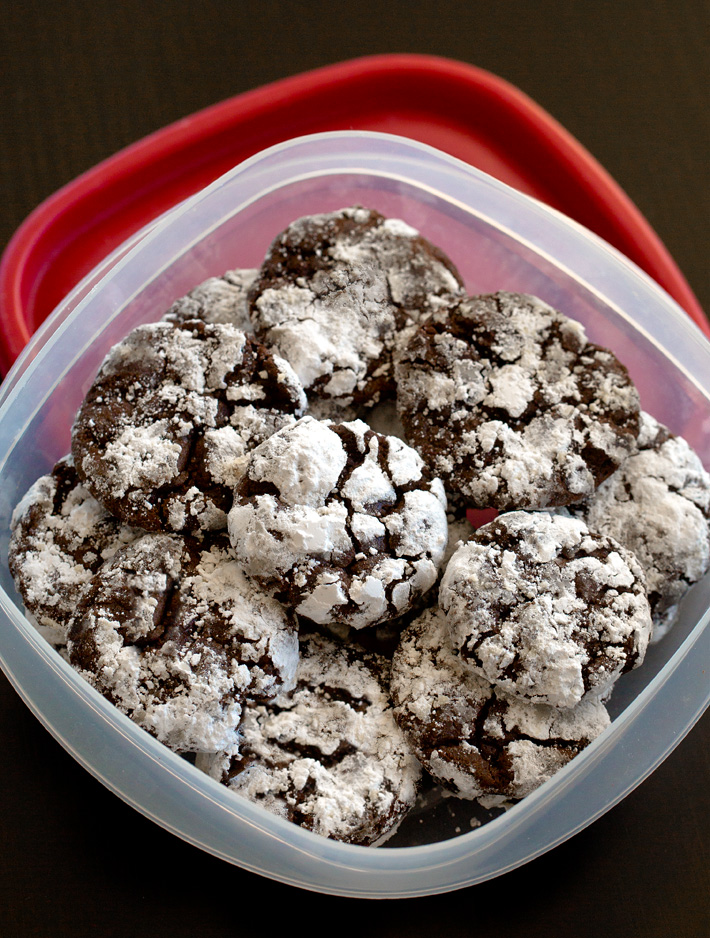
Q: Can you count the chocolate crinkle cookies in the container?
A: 11